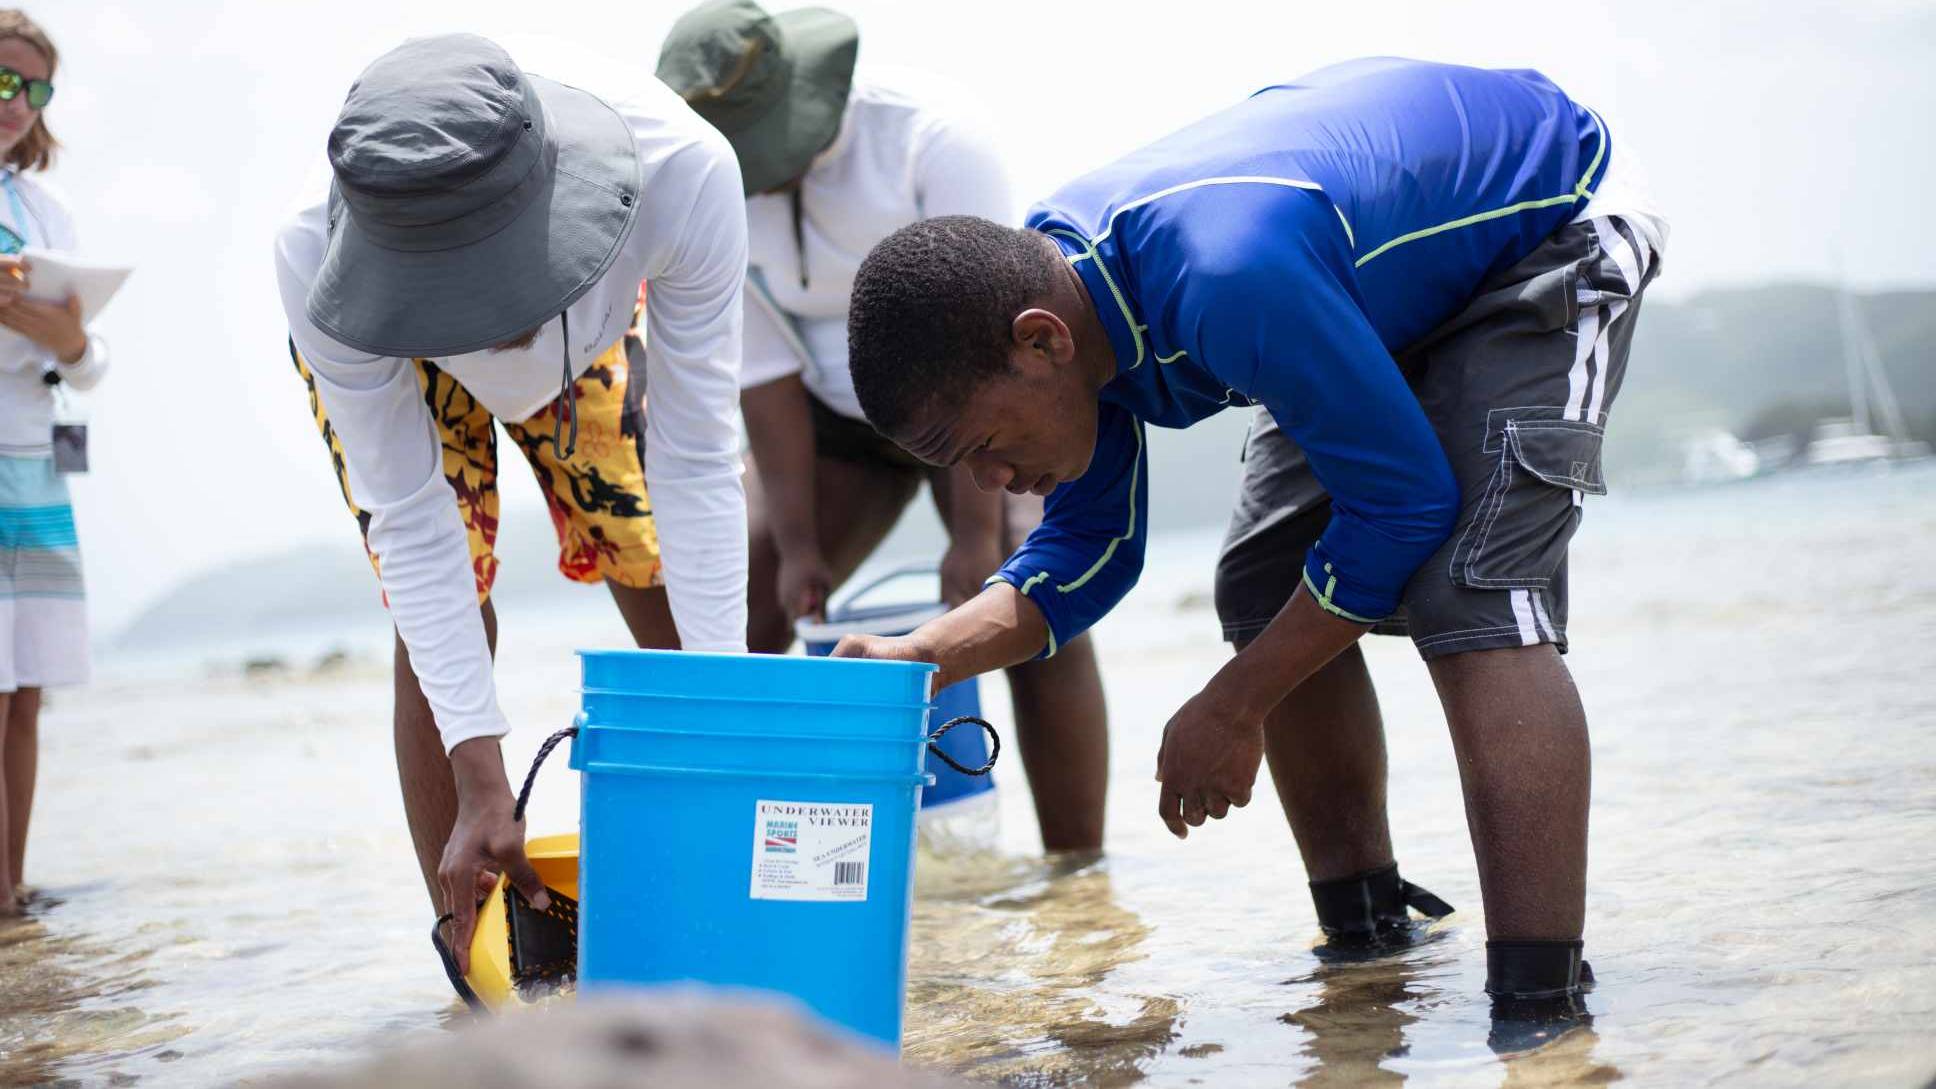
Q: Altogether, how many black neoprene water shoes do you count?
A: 2